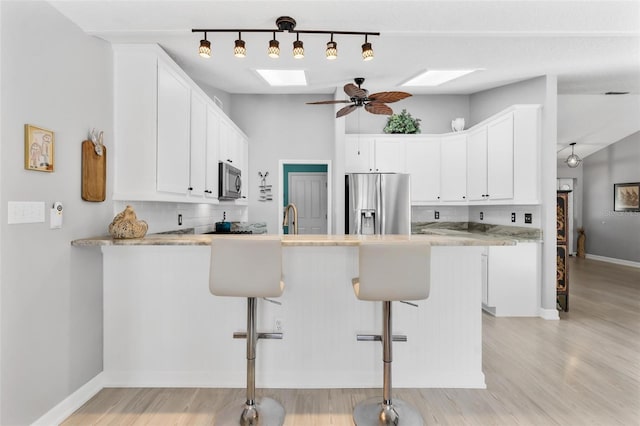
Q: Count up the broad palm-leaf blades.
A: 5